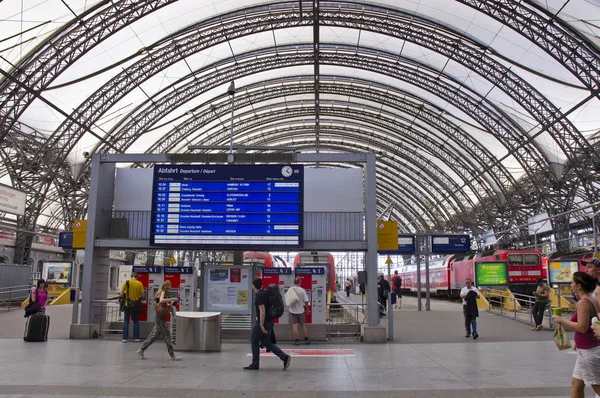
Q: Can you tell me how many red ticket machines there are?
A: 4